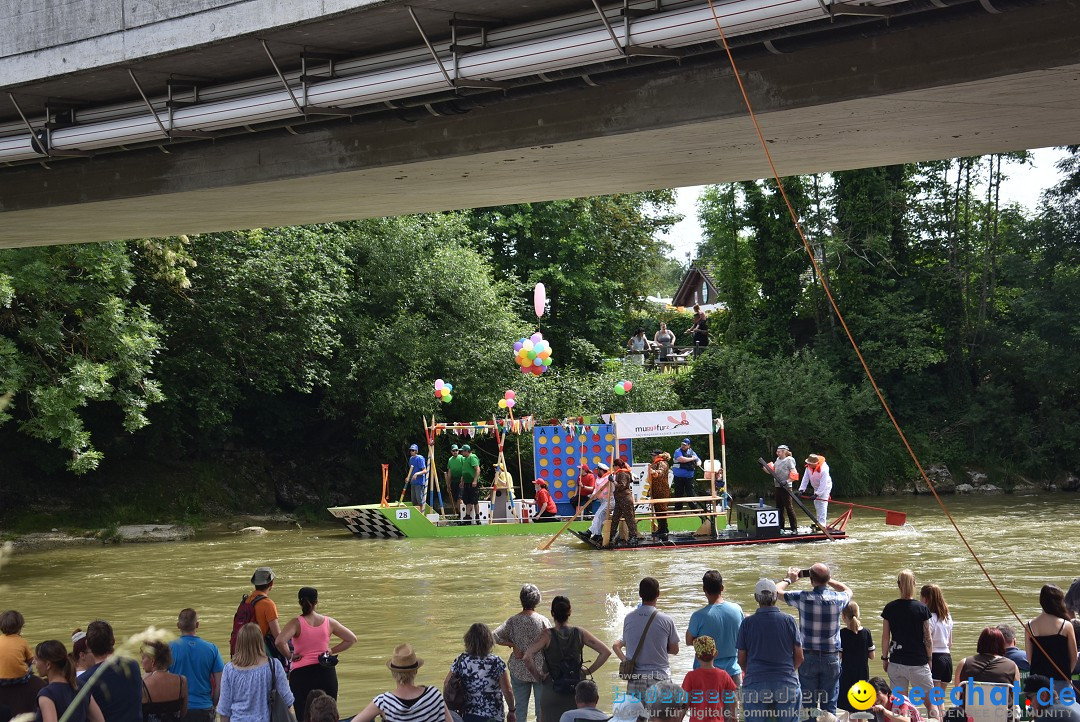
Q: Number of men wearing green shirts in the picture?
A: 2